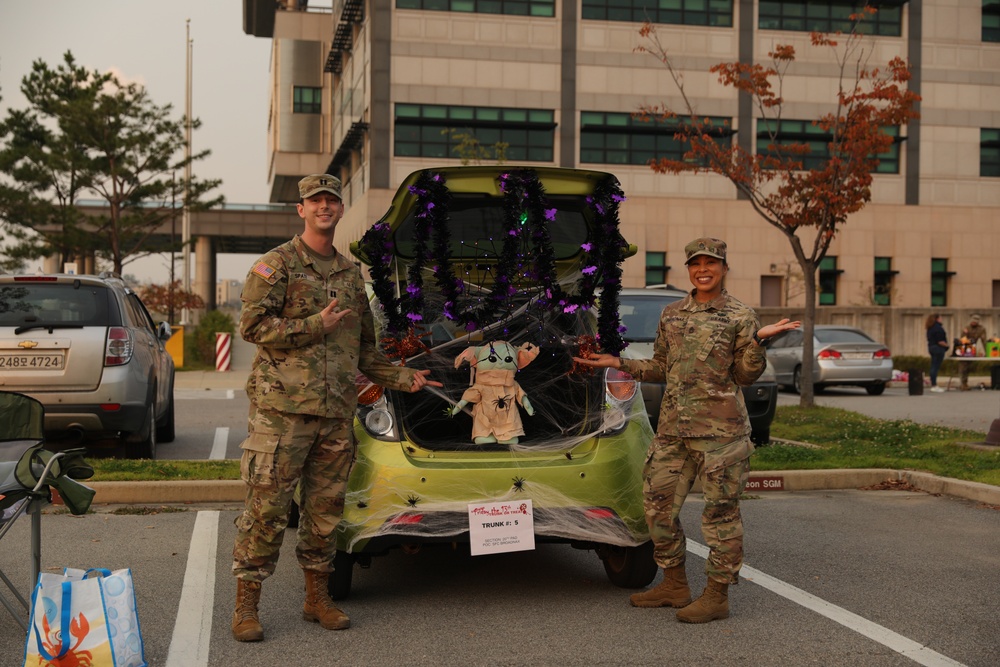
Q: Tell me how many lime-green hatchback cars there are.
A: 1